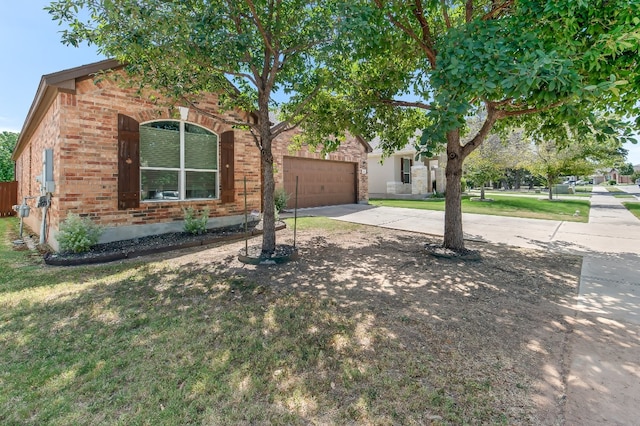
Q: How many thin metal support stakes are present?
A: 2